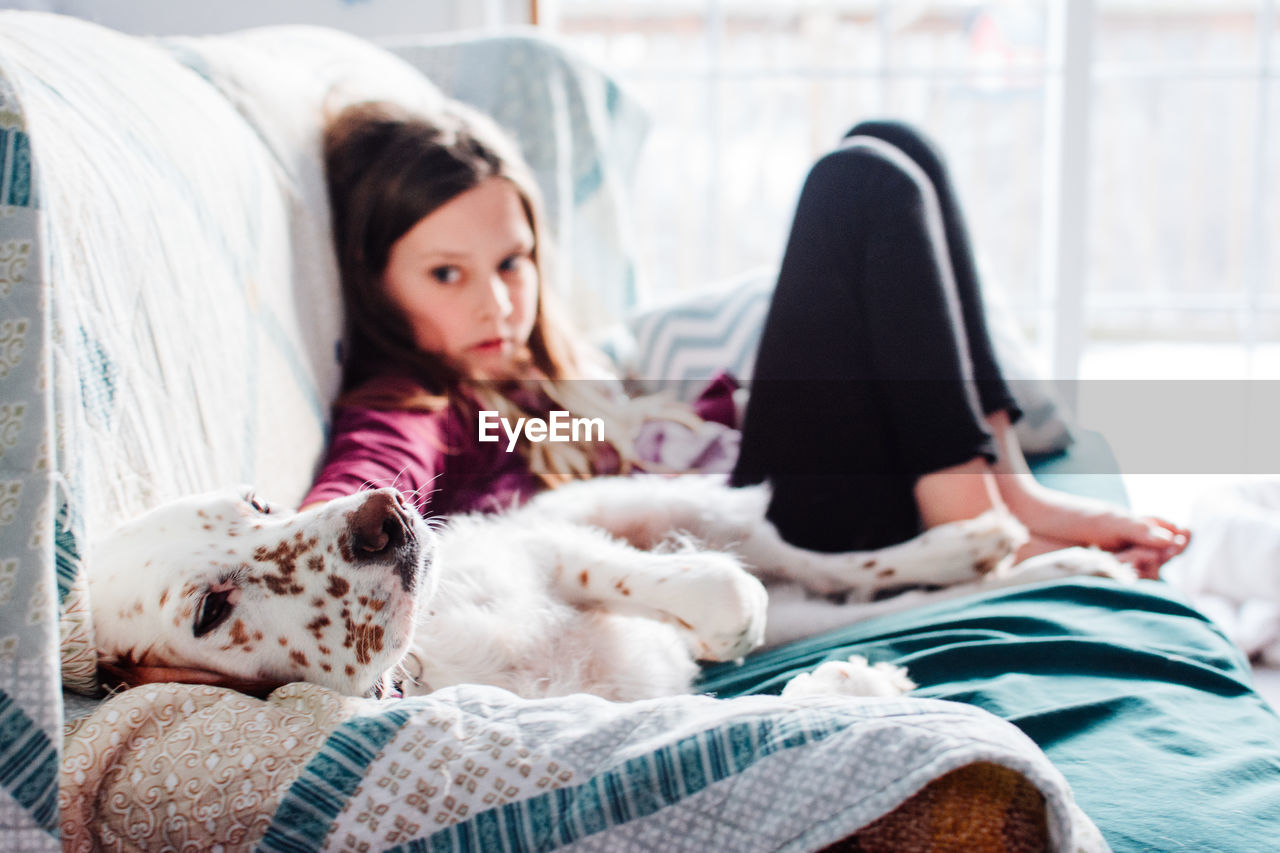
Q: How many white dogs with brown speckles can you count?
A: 1